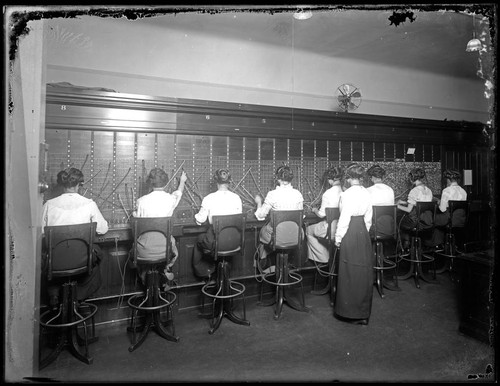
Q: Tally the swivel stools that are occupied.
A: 8